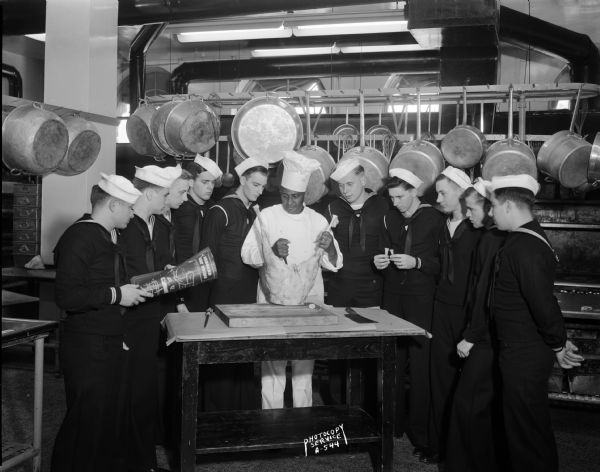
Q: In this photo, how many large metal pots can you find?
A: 13